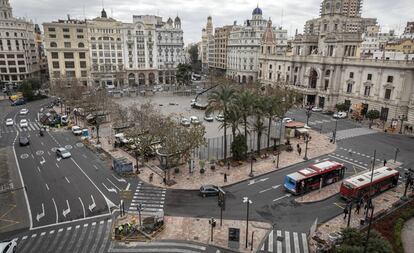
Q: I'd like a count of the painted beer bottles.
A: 0